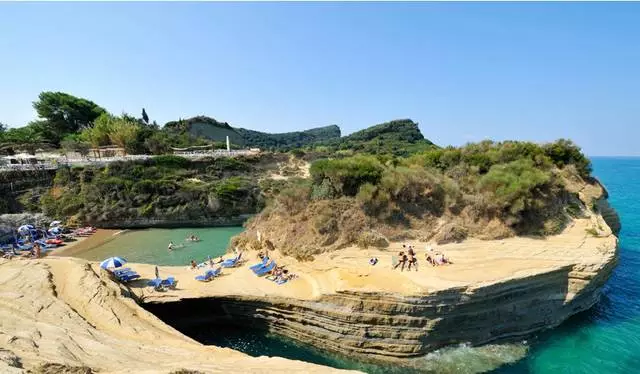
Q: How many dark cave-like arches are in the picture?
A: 1